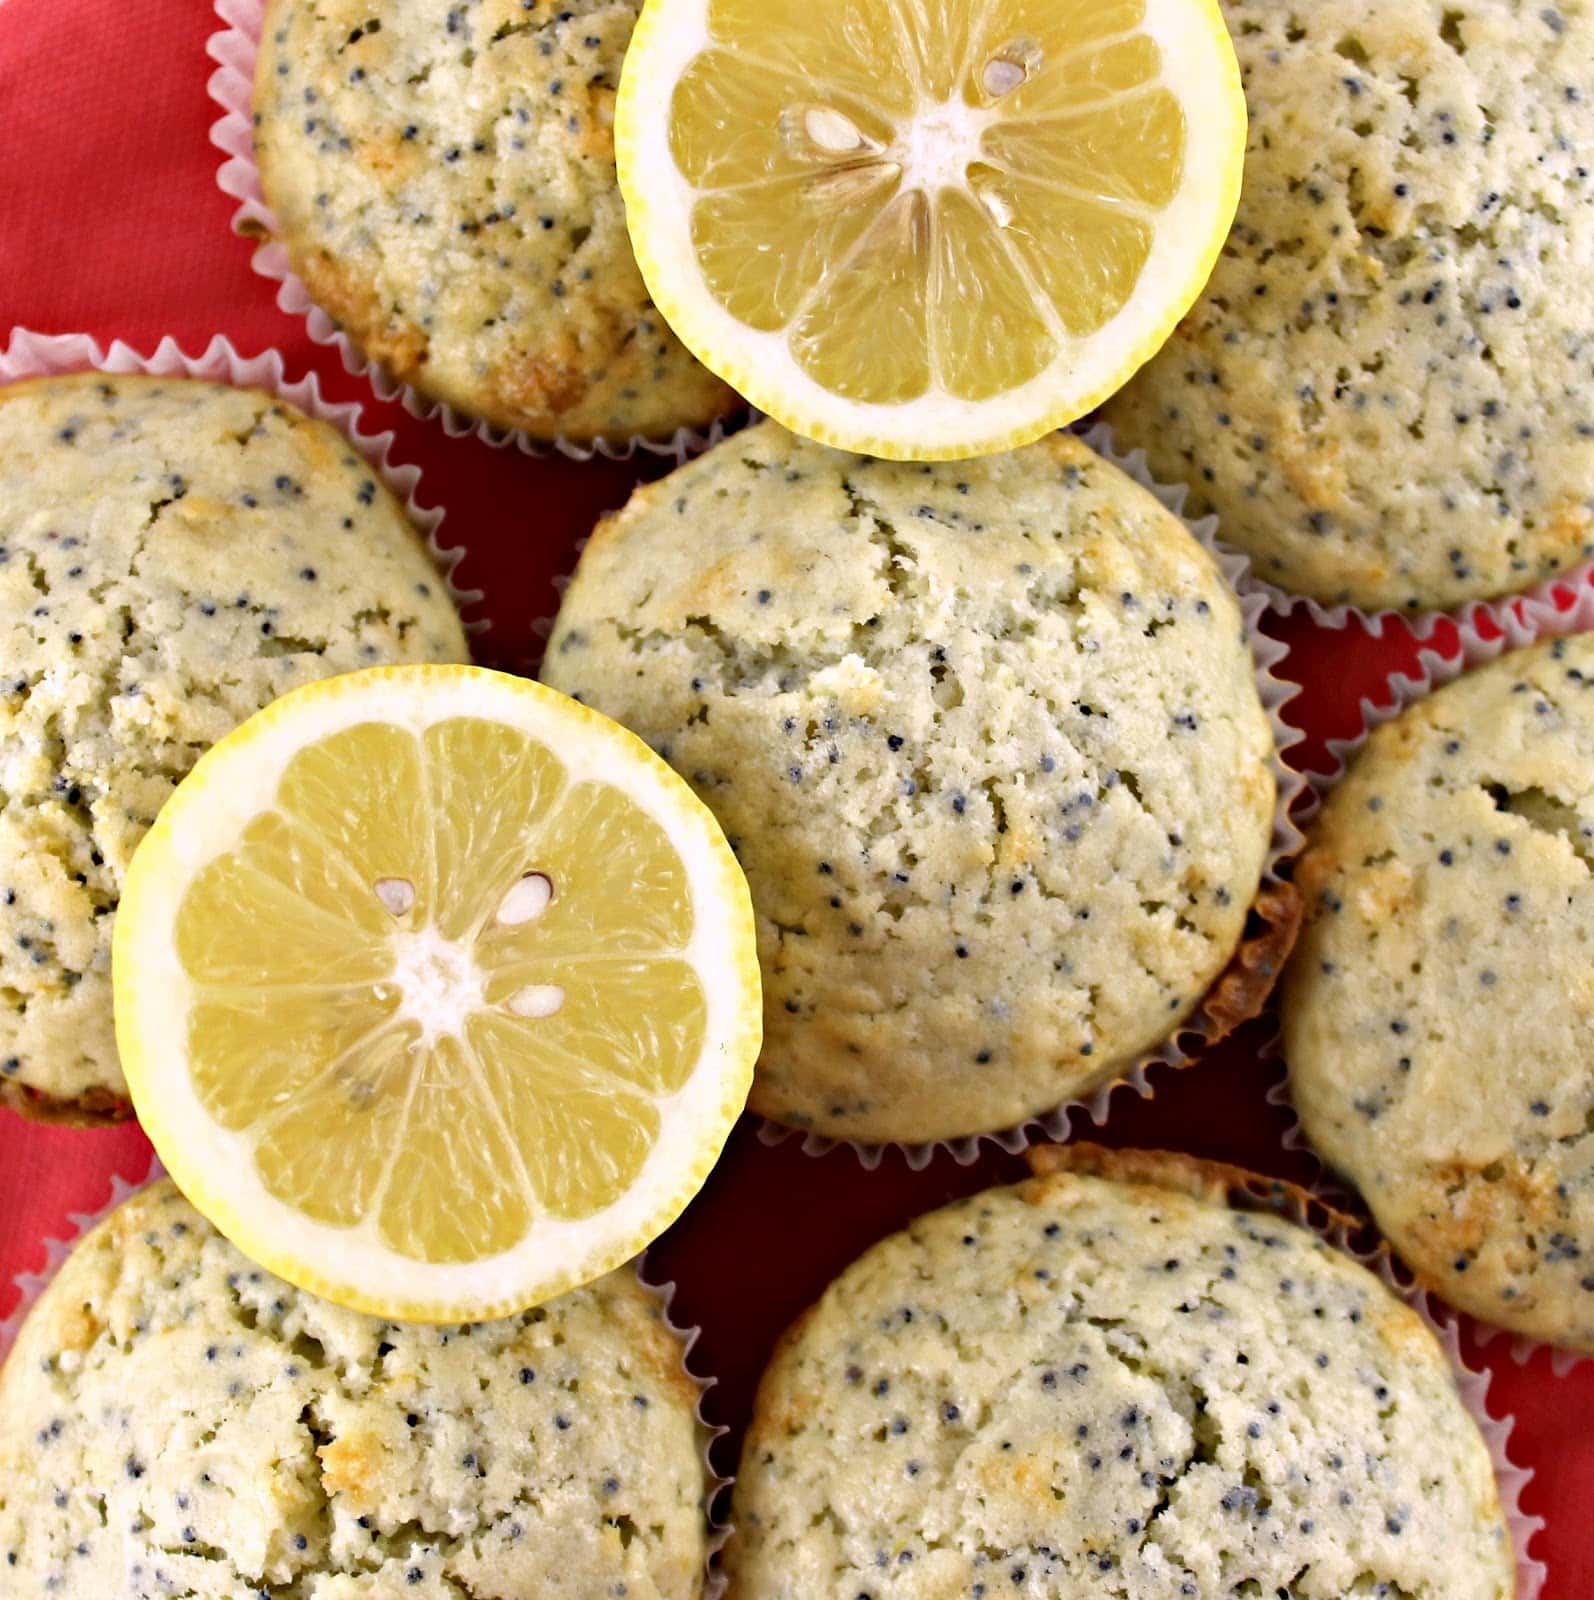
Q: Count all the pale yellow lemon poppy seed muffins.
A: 7